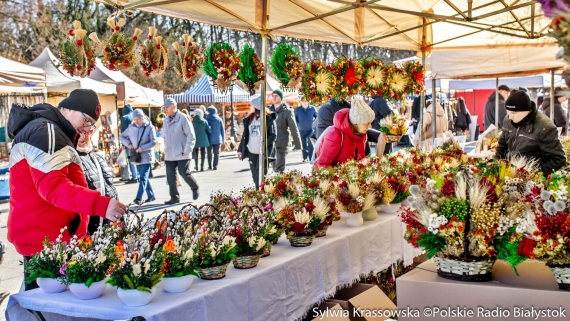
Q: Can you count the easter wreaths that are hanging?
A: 12